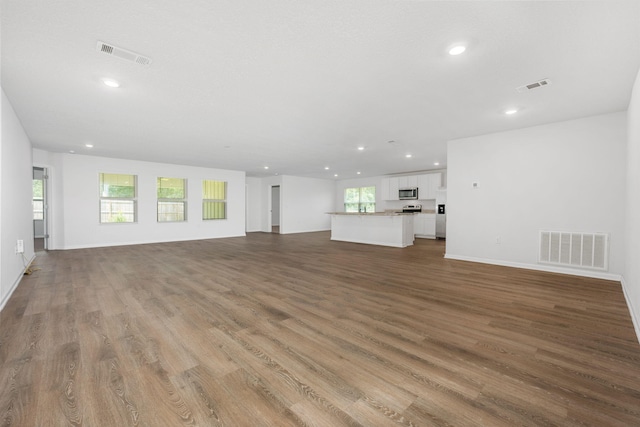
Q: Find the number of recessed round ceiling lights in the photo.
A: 11